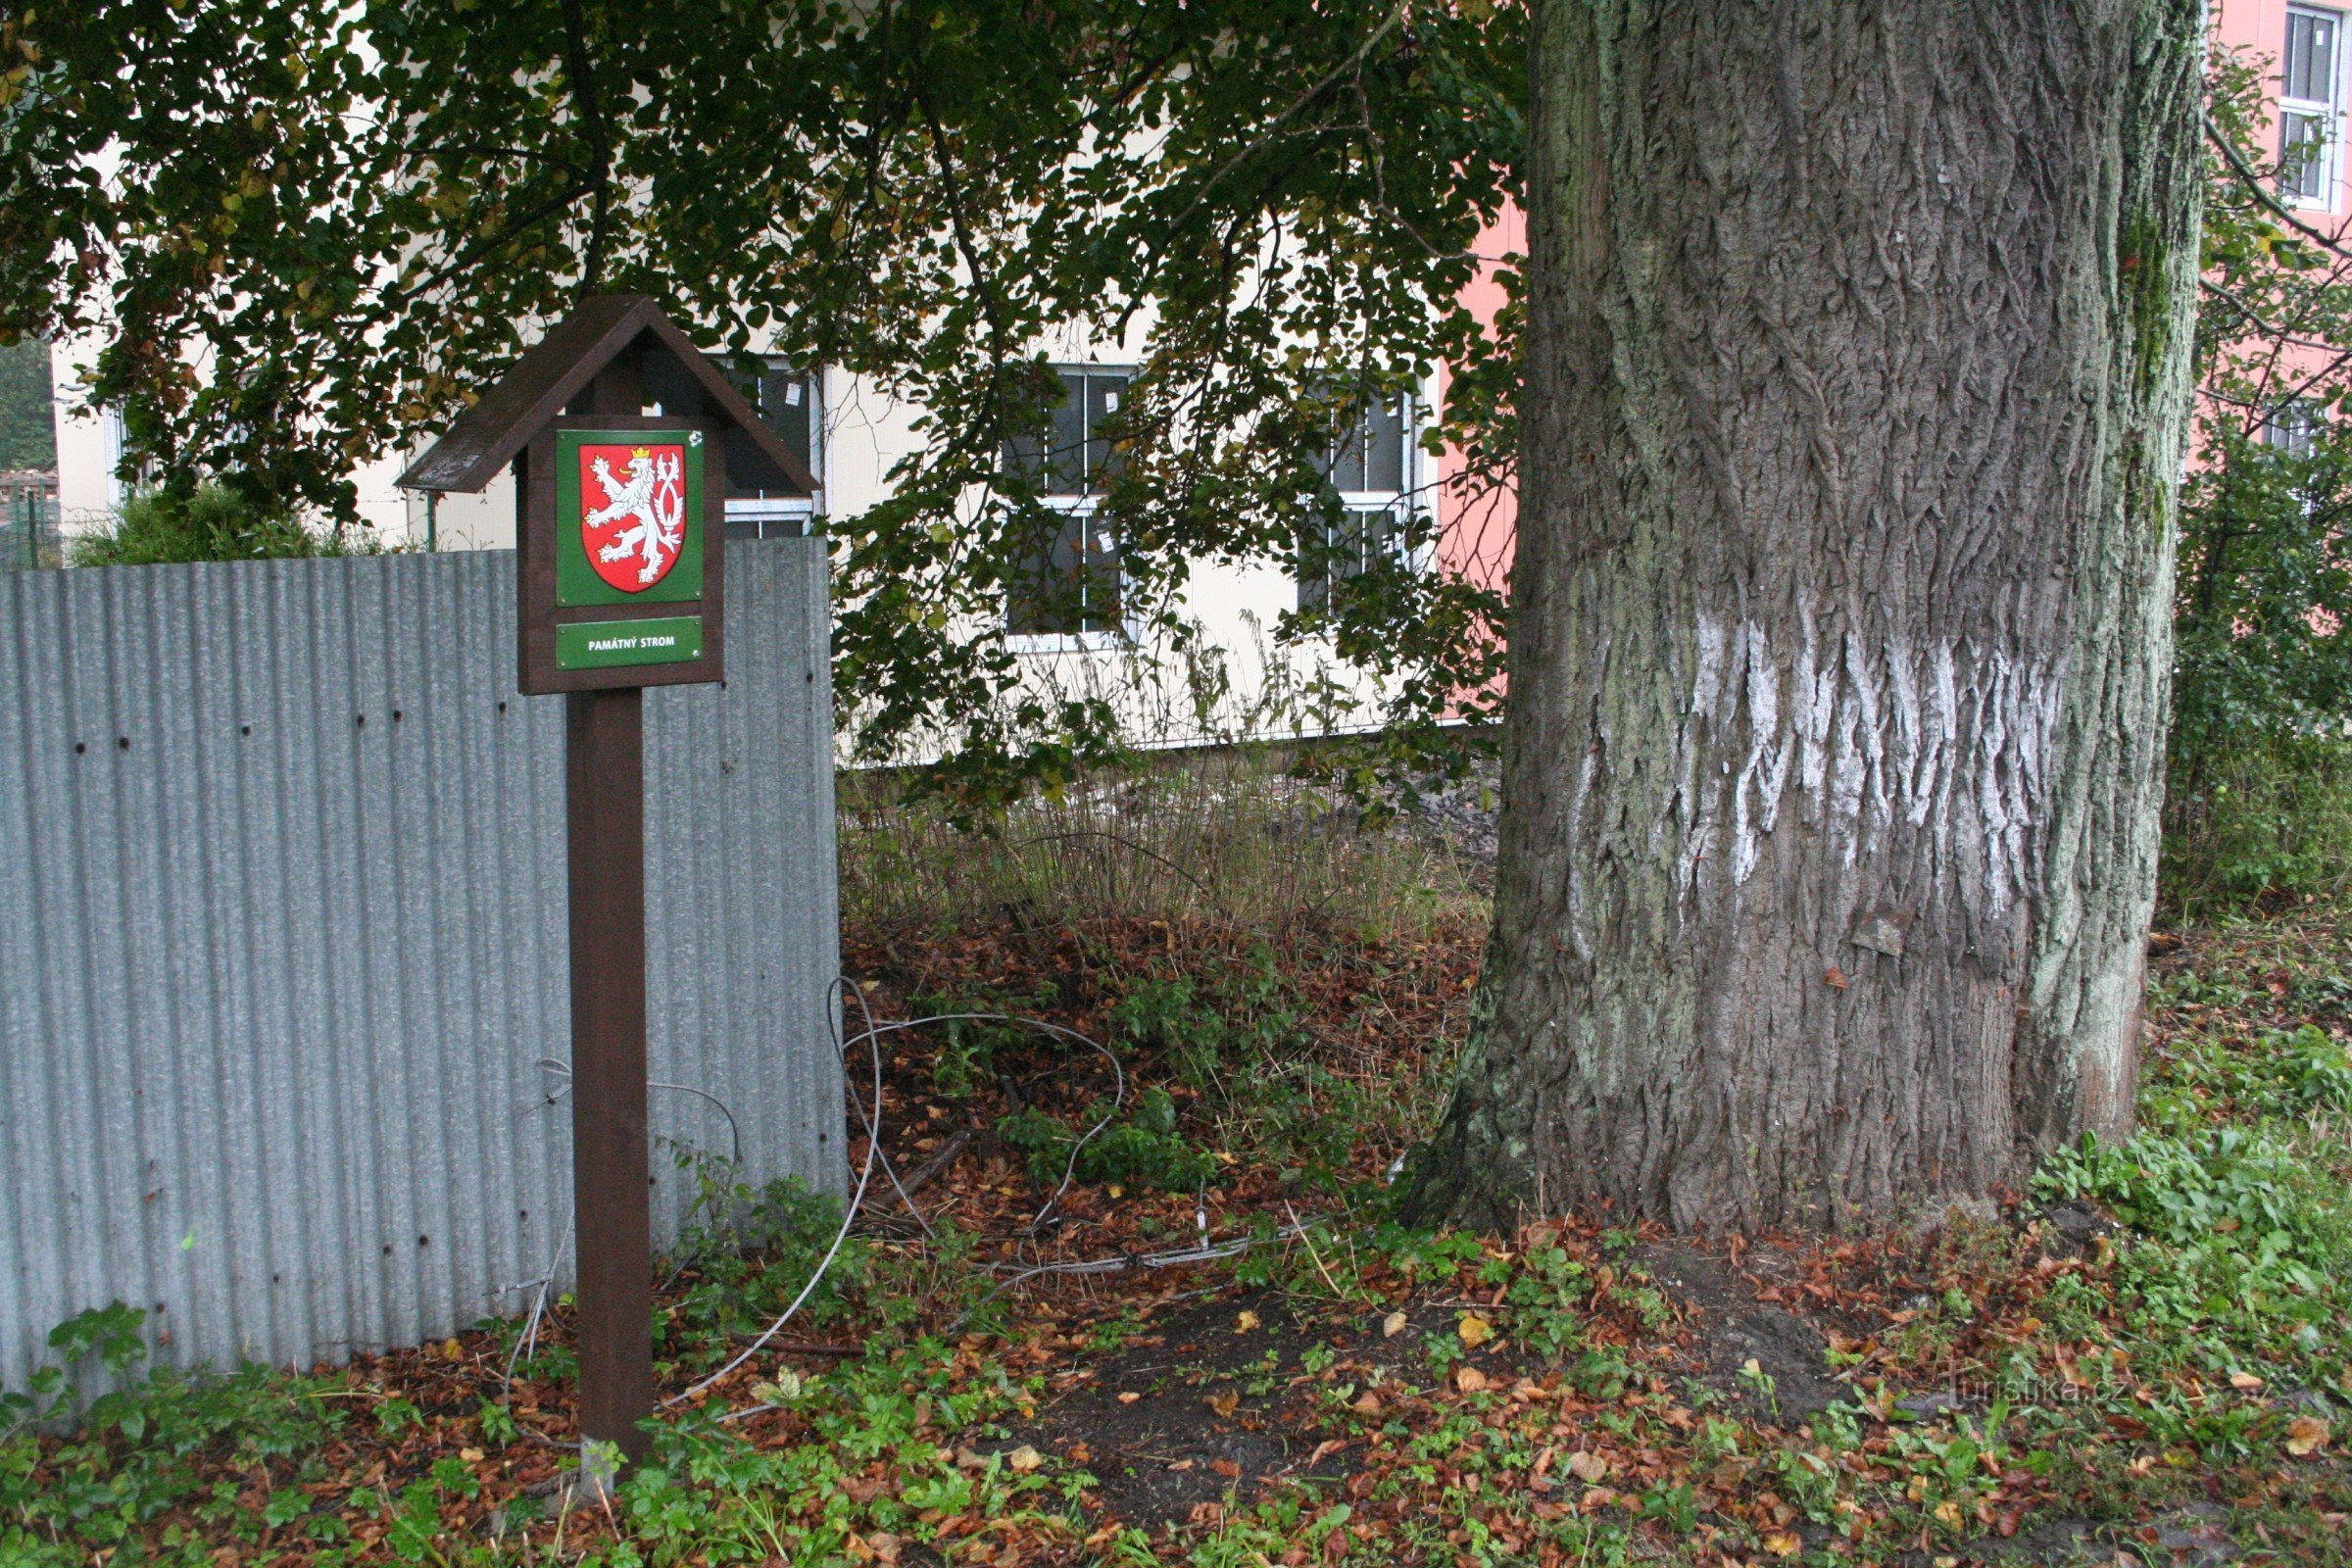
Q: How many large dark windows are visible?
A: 3